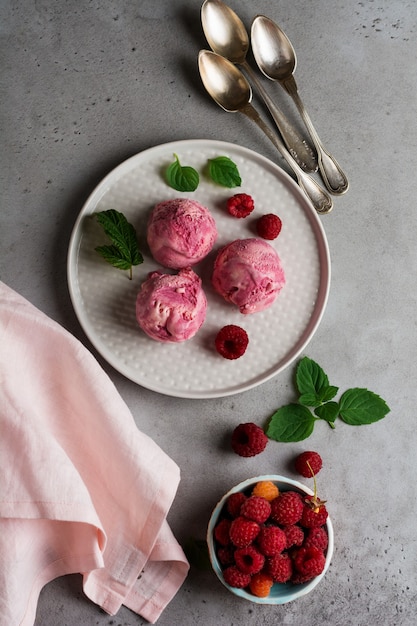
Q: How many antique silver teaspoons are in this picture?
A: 3